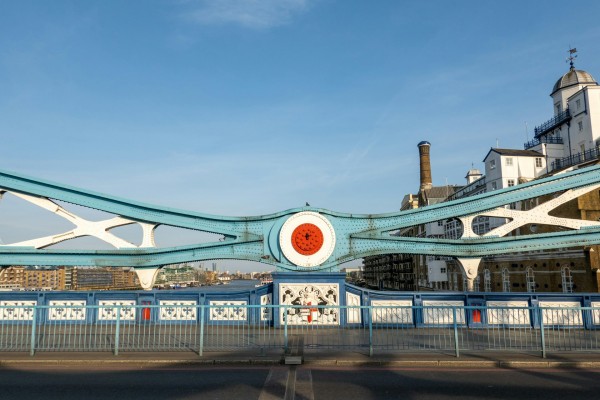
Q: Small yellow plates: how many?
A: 0